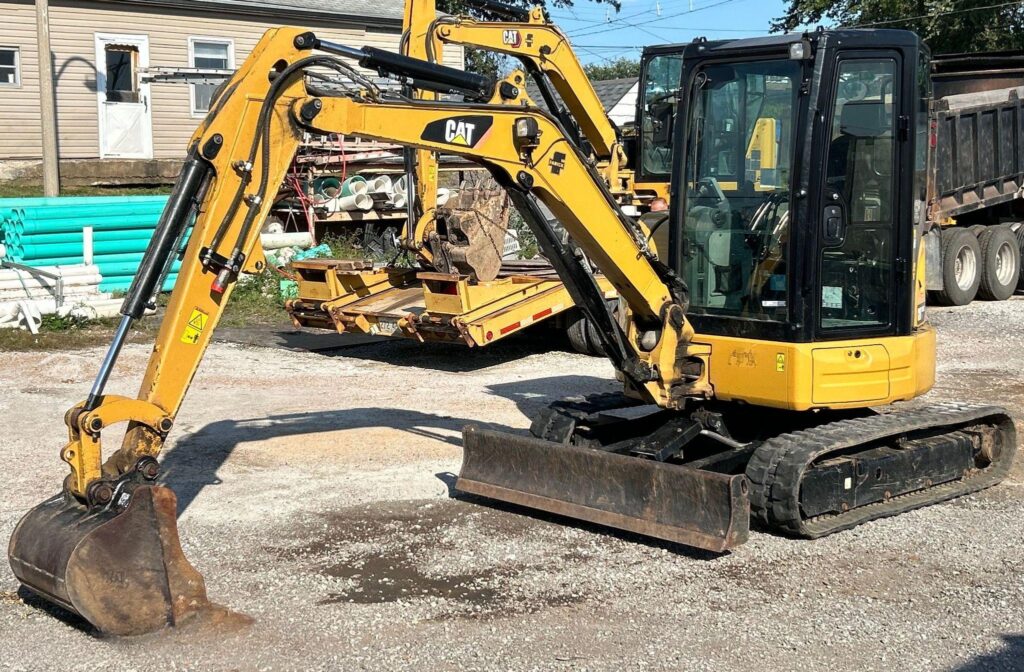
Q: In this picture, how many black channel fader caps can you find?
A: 0